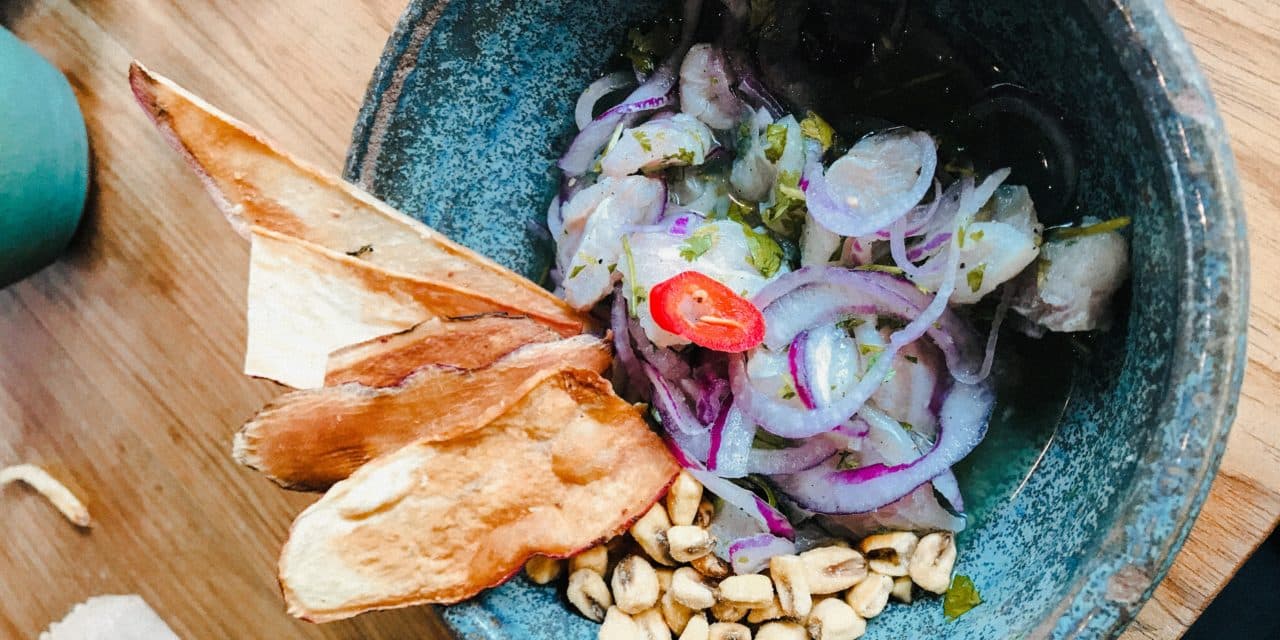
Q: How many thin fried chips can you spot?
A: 5